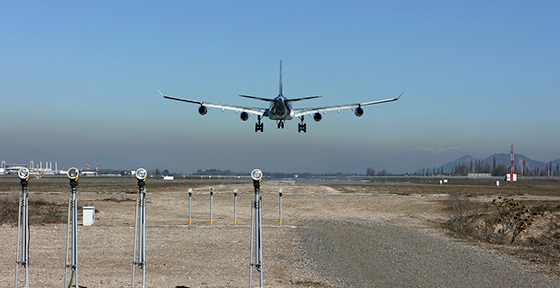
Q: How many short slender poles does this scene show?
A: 4